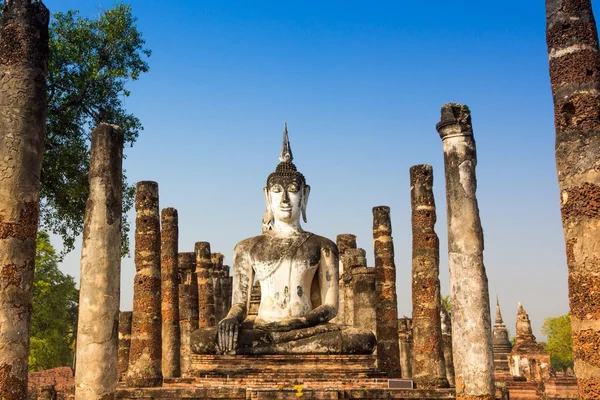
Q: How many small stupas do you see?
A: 2